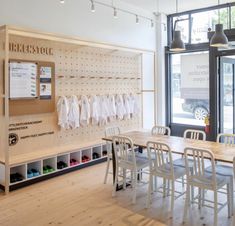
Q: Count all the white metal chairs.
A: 7